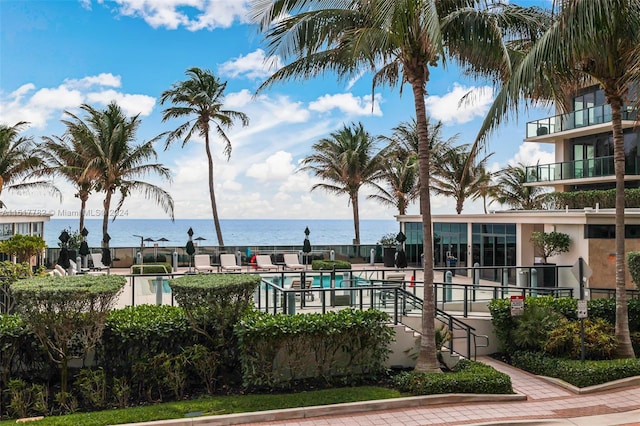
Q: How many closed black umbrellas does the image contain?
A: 6